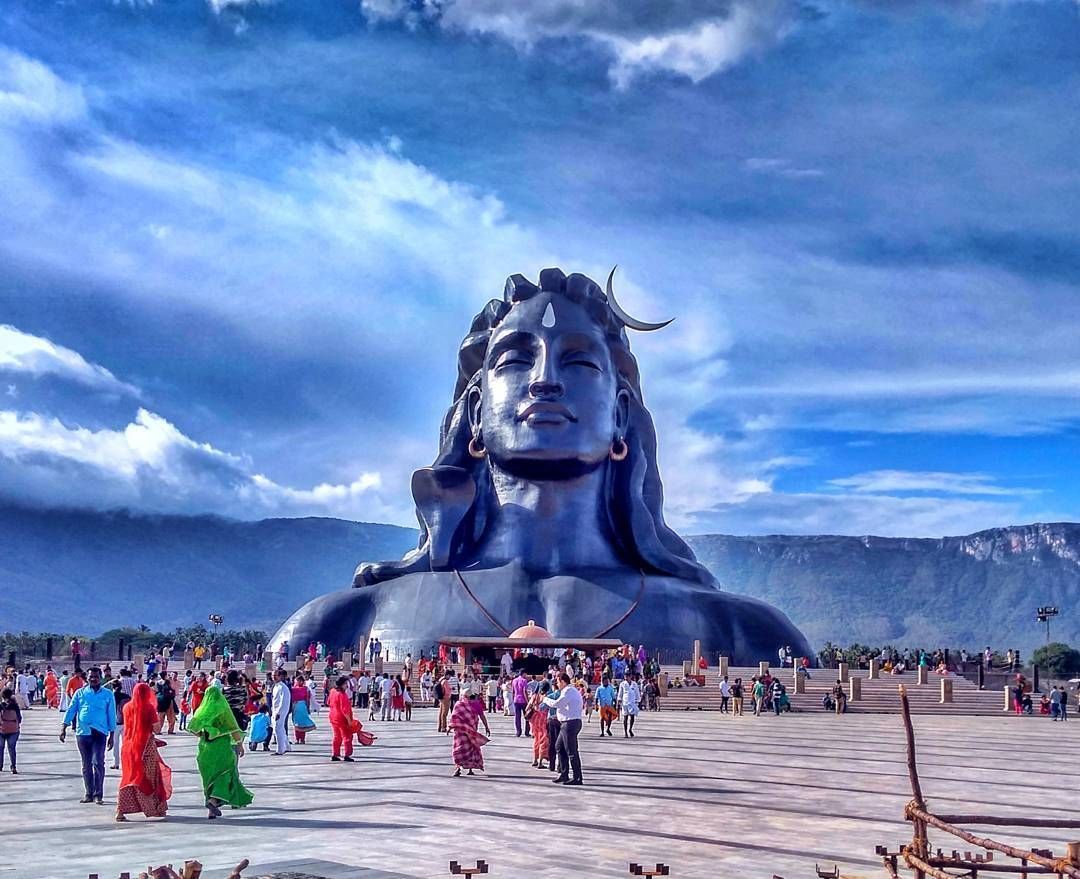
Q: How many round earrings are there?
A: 2